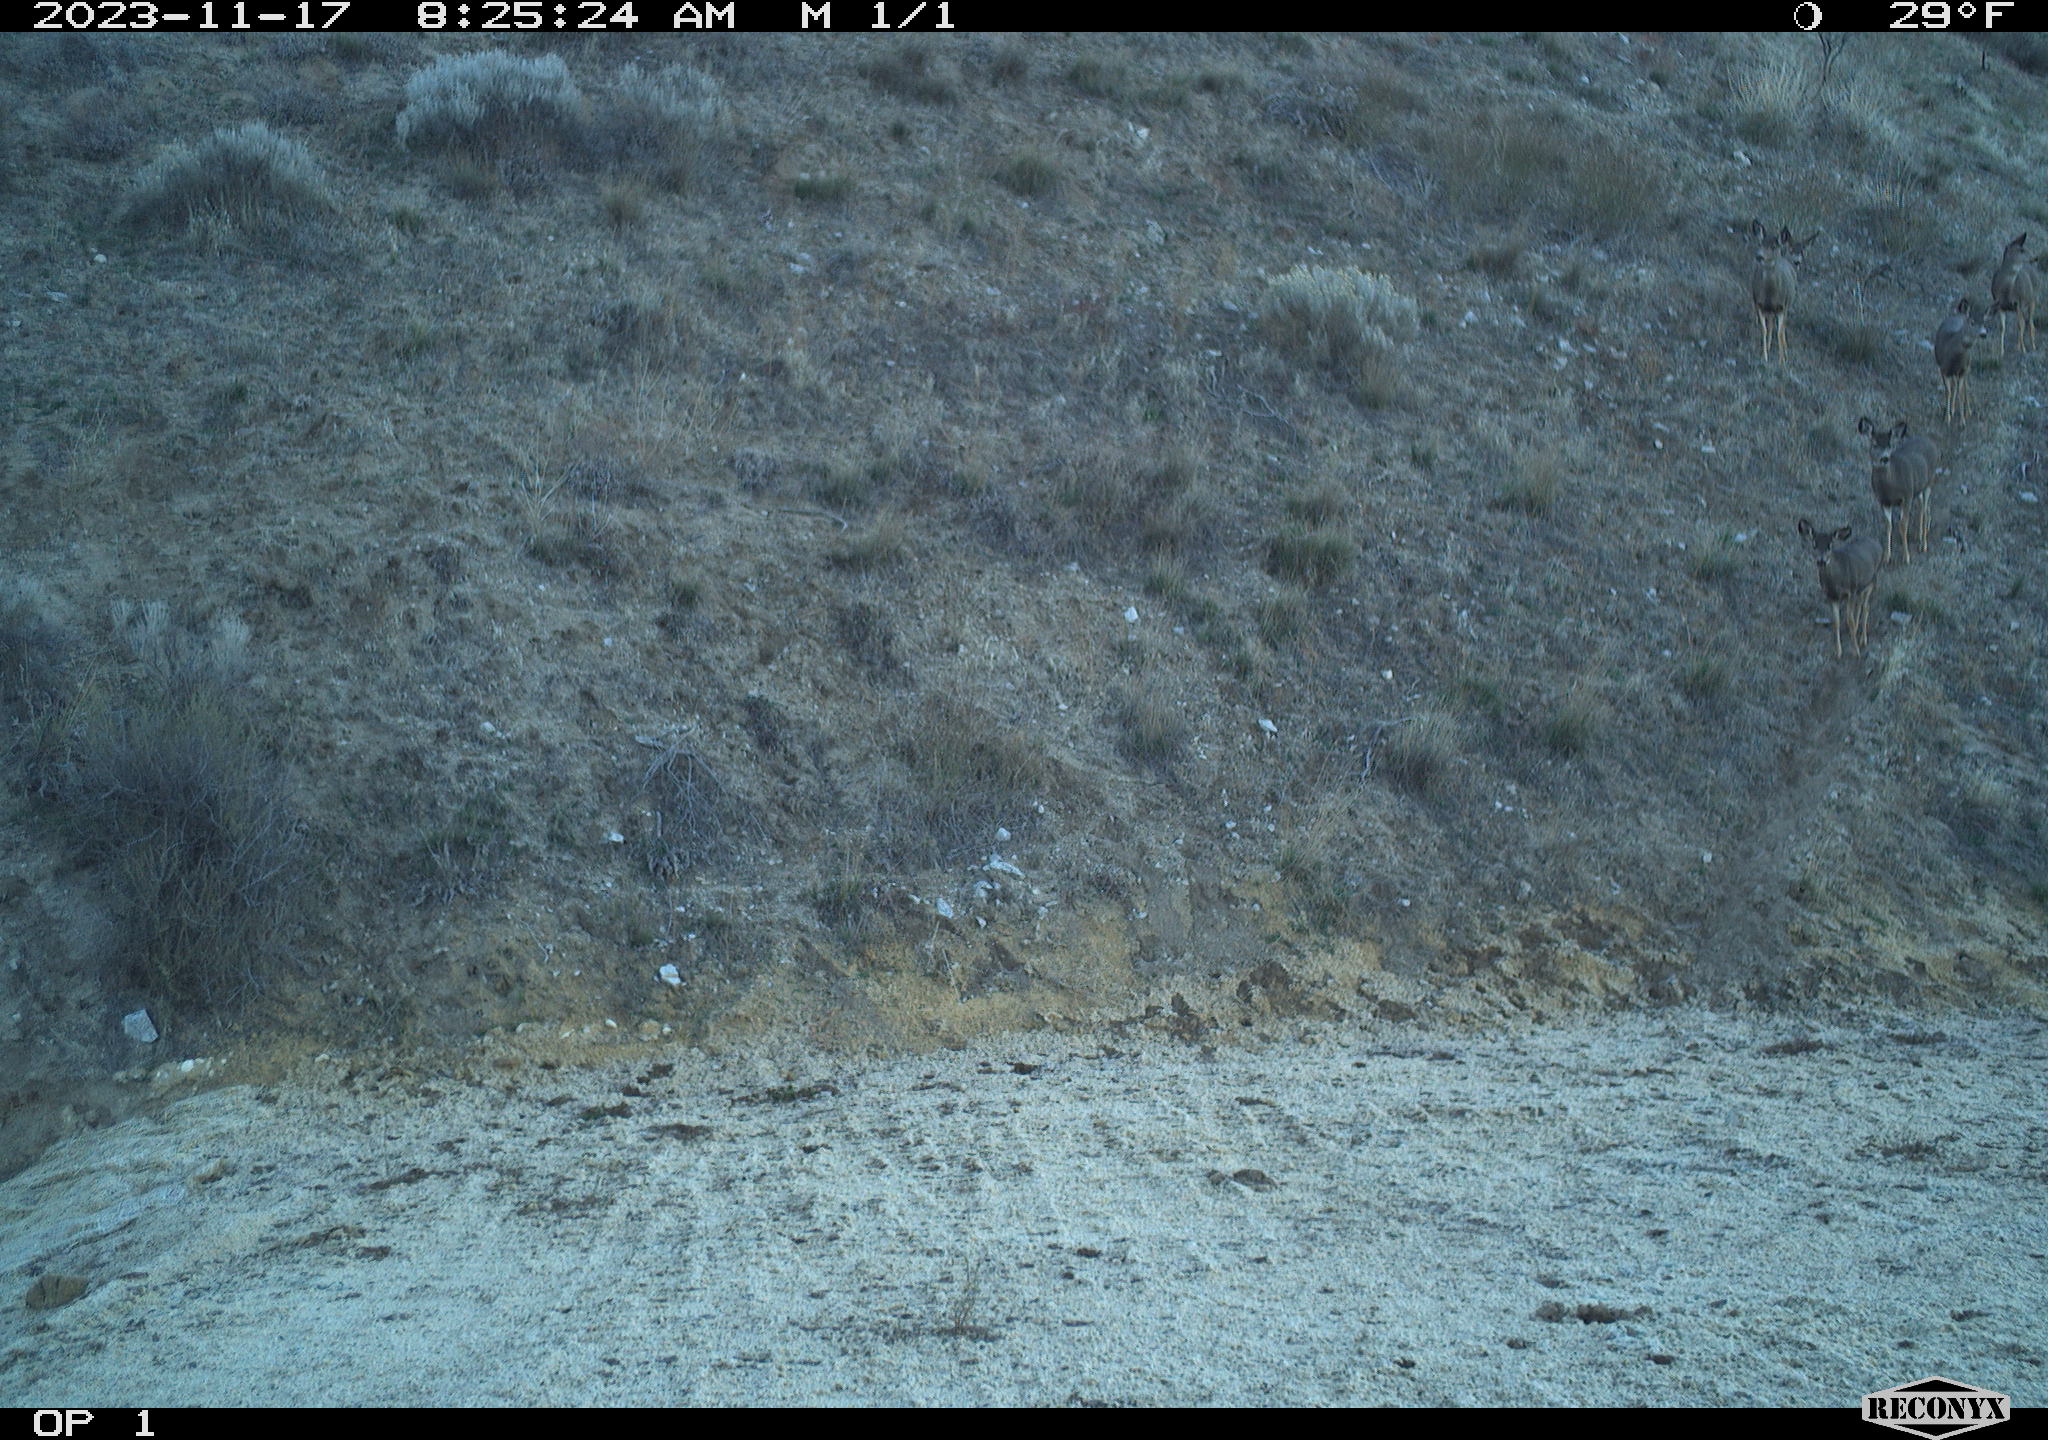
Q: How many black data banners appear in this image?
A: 2